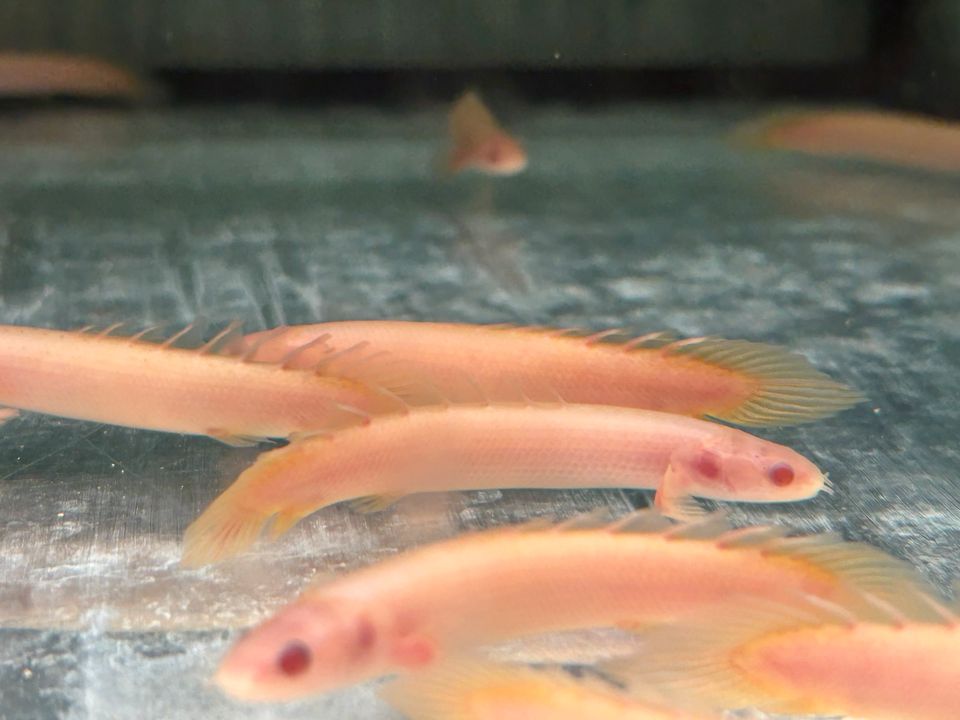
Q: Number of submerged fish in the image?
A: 9